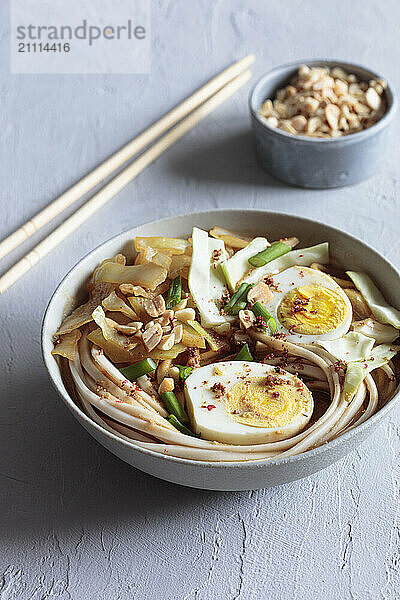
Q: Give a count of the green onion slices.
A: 9